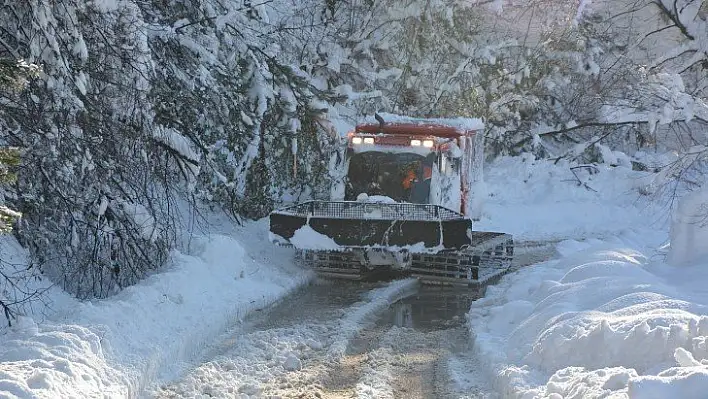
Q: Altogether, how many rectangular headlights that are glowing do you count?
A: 4